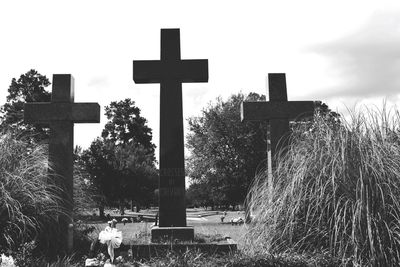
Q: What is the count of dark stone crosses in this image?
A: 3